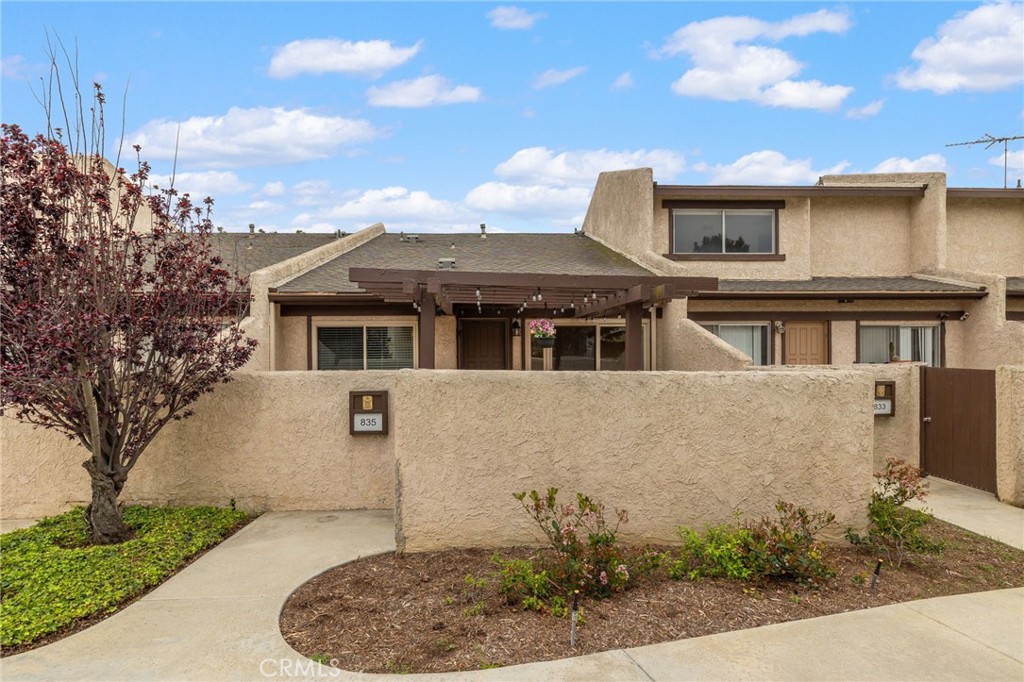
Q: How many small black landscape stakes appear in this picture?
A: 2